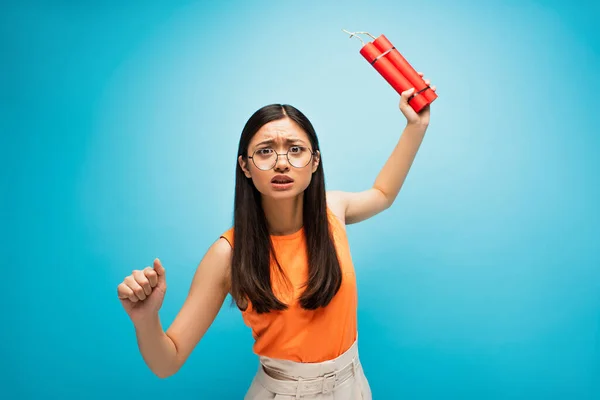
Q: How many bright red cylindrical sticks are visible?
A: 2